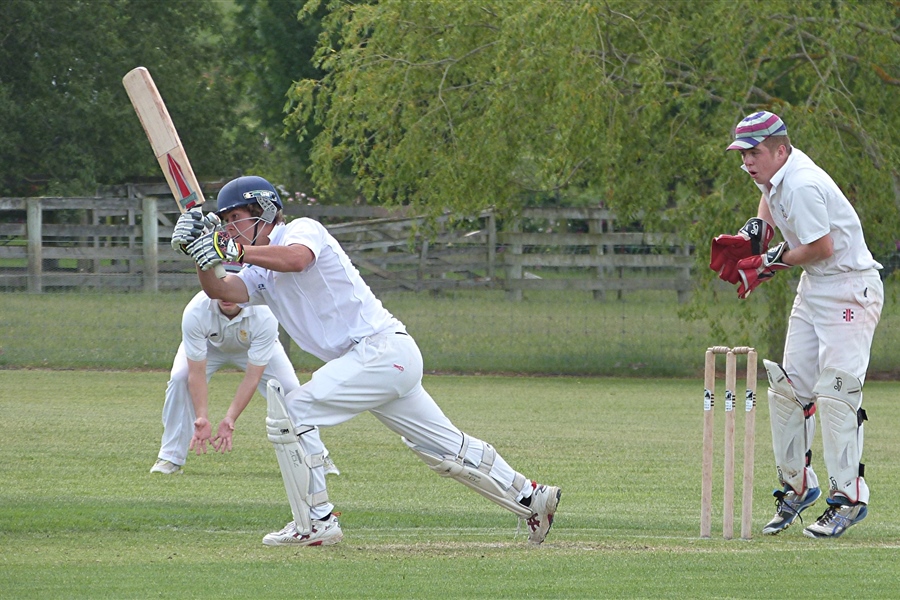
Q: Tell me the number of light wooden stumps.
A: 3